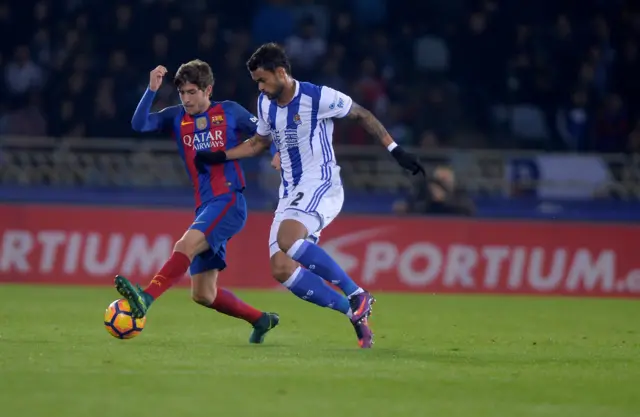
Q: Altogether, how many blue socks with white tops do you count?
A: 2